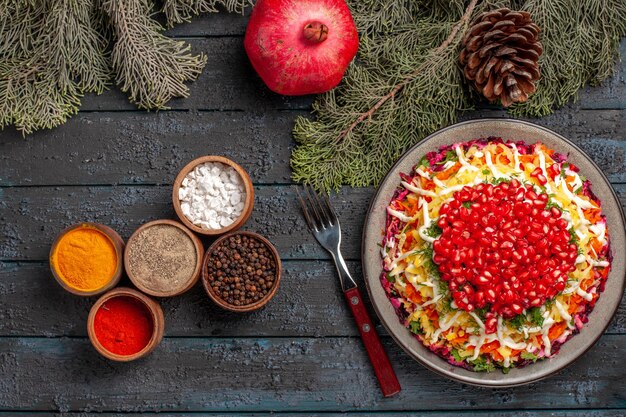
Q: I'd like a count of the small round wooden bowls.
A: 5